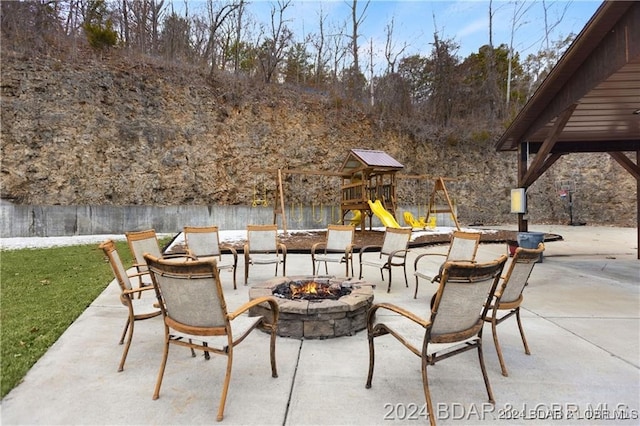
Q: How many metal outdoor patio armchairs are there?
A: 10